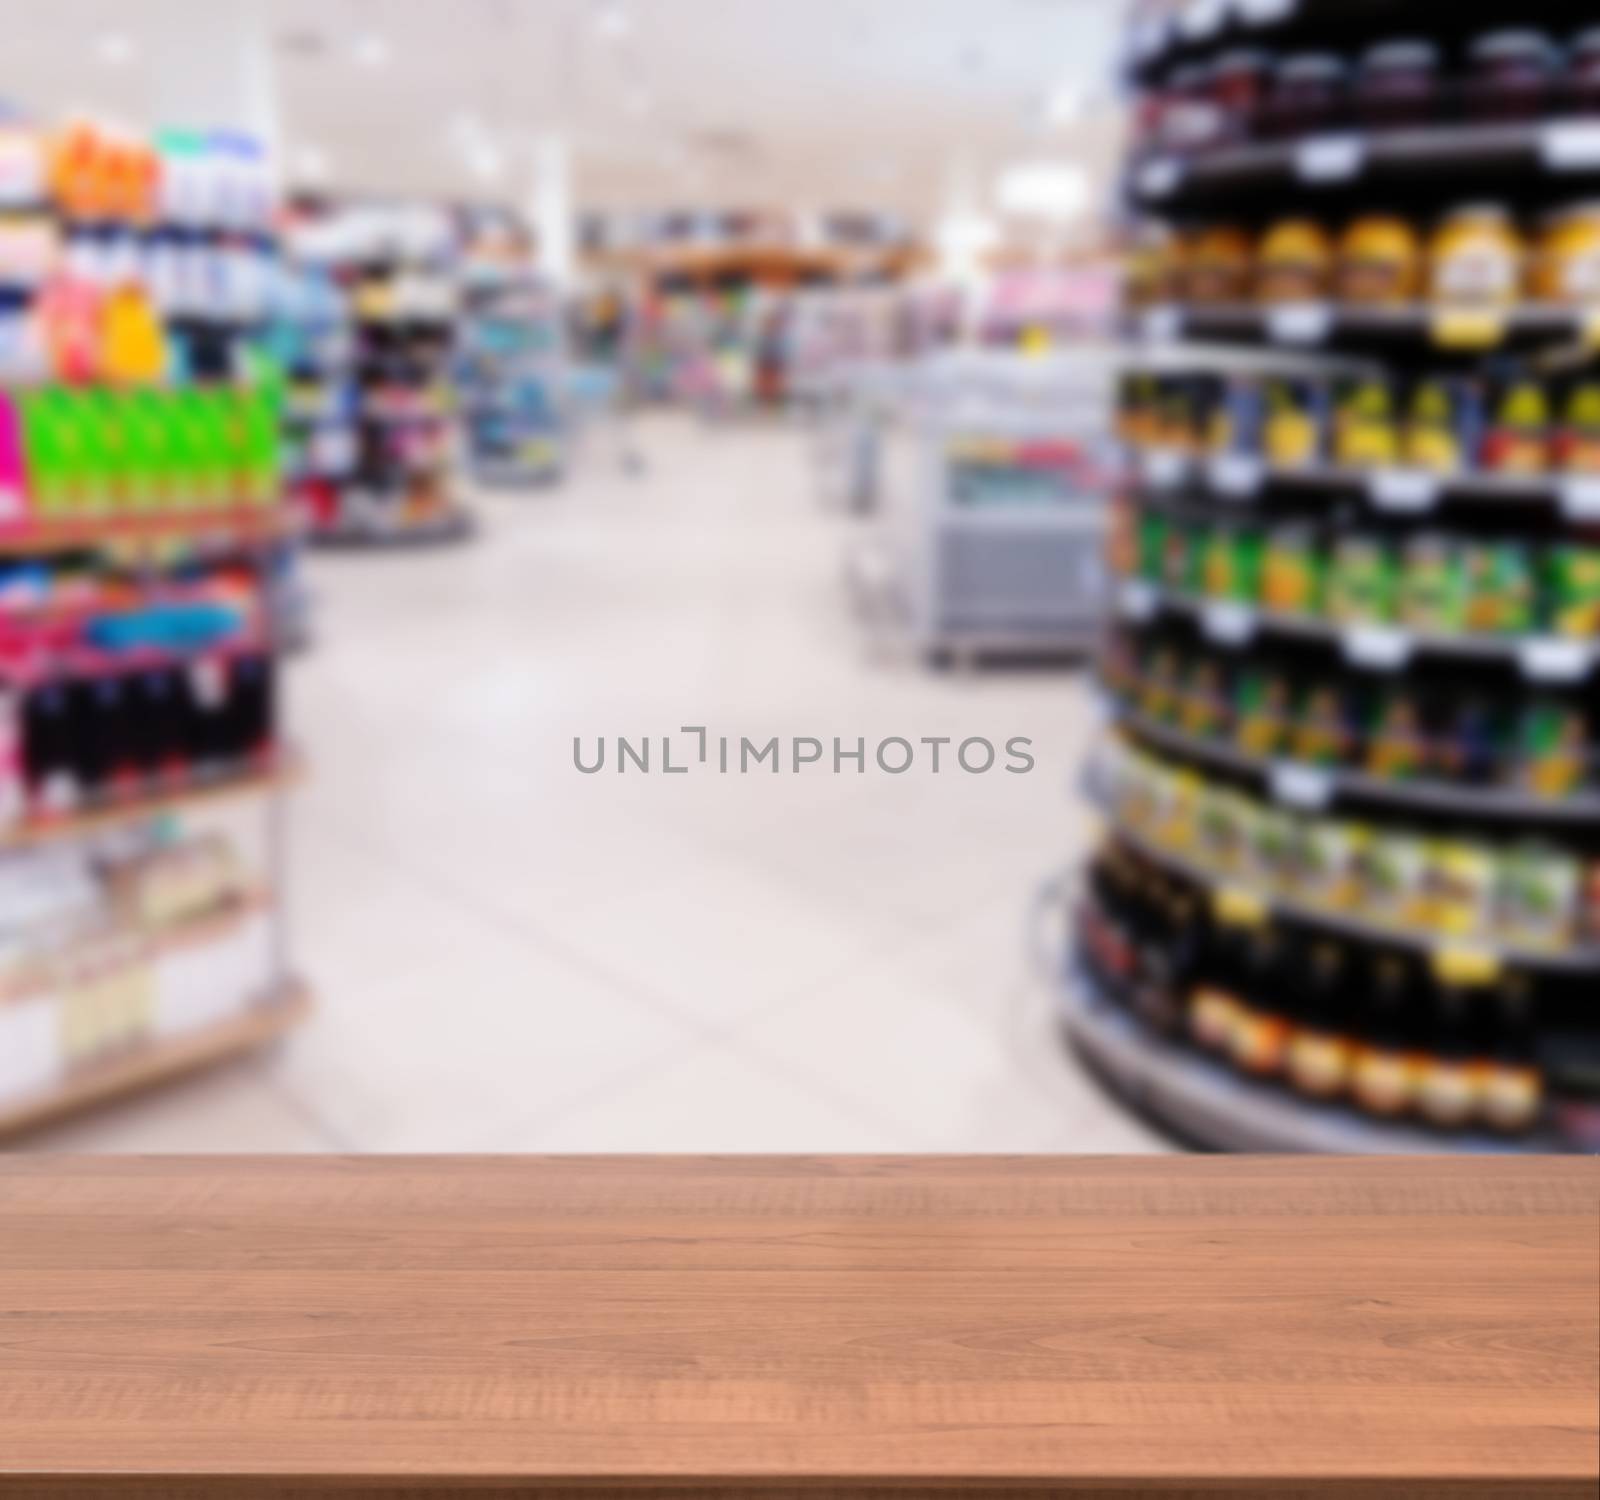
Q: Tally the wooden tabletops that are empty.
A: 1